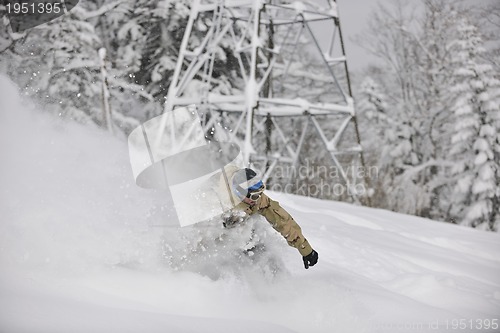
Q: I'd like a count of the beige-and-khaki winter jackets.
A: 1